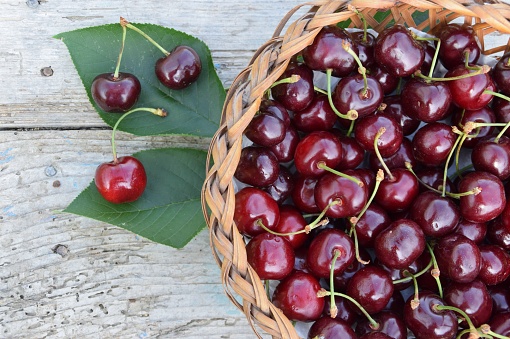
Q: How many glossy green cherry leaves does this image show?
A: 2